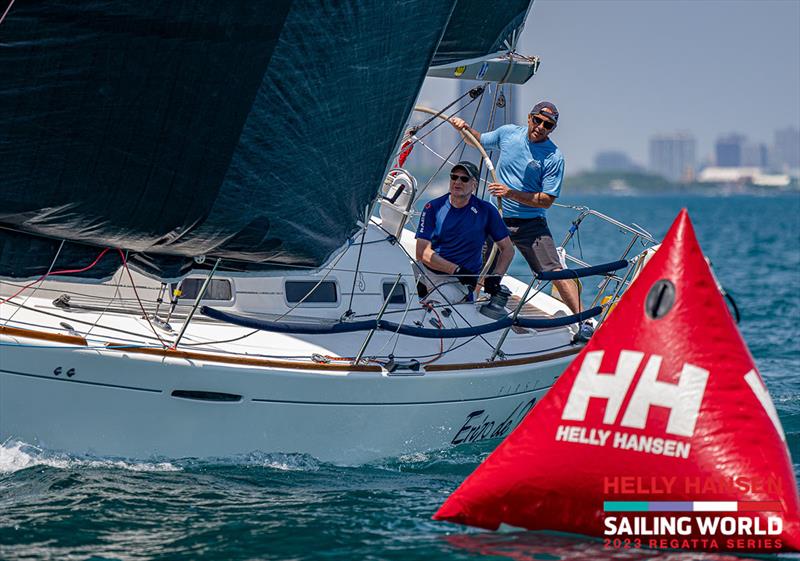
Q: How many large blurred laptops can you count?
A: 0